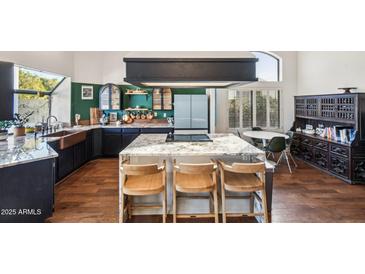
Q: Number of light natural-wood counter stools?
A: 3